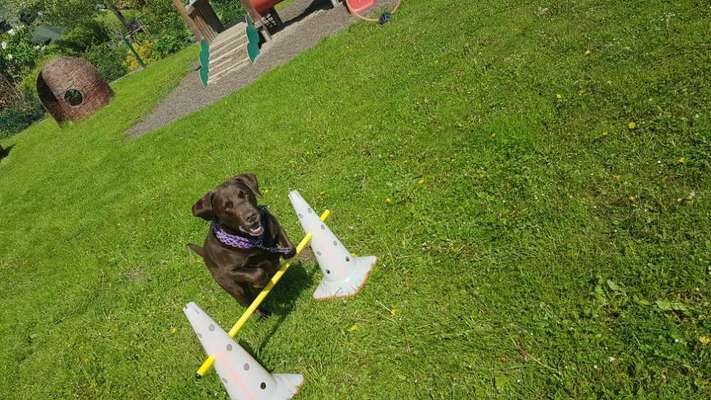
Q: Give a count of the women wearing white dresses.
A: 0